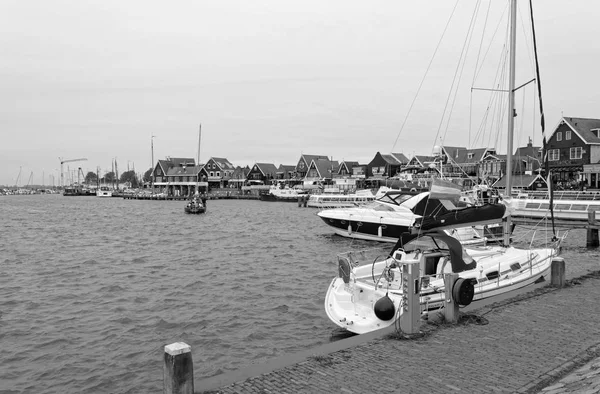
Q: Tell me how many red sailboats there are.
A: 0